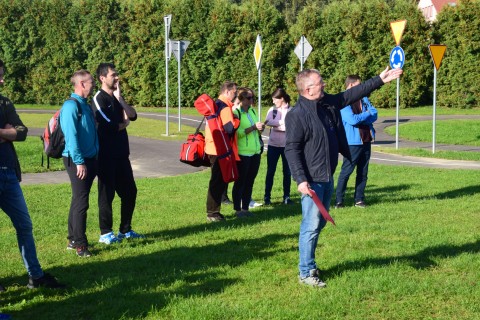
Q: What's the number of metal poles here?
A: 6